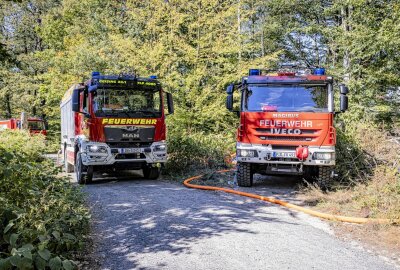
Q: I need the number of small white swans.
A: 0